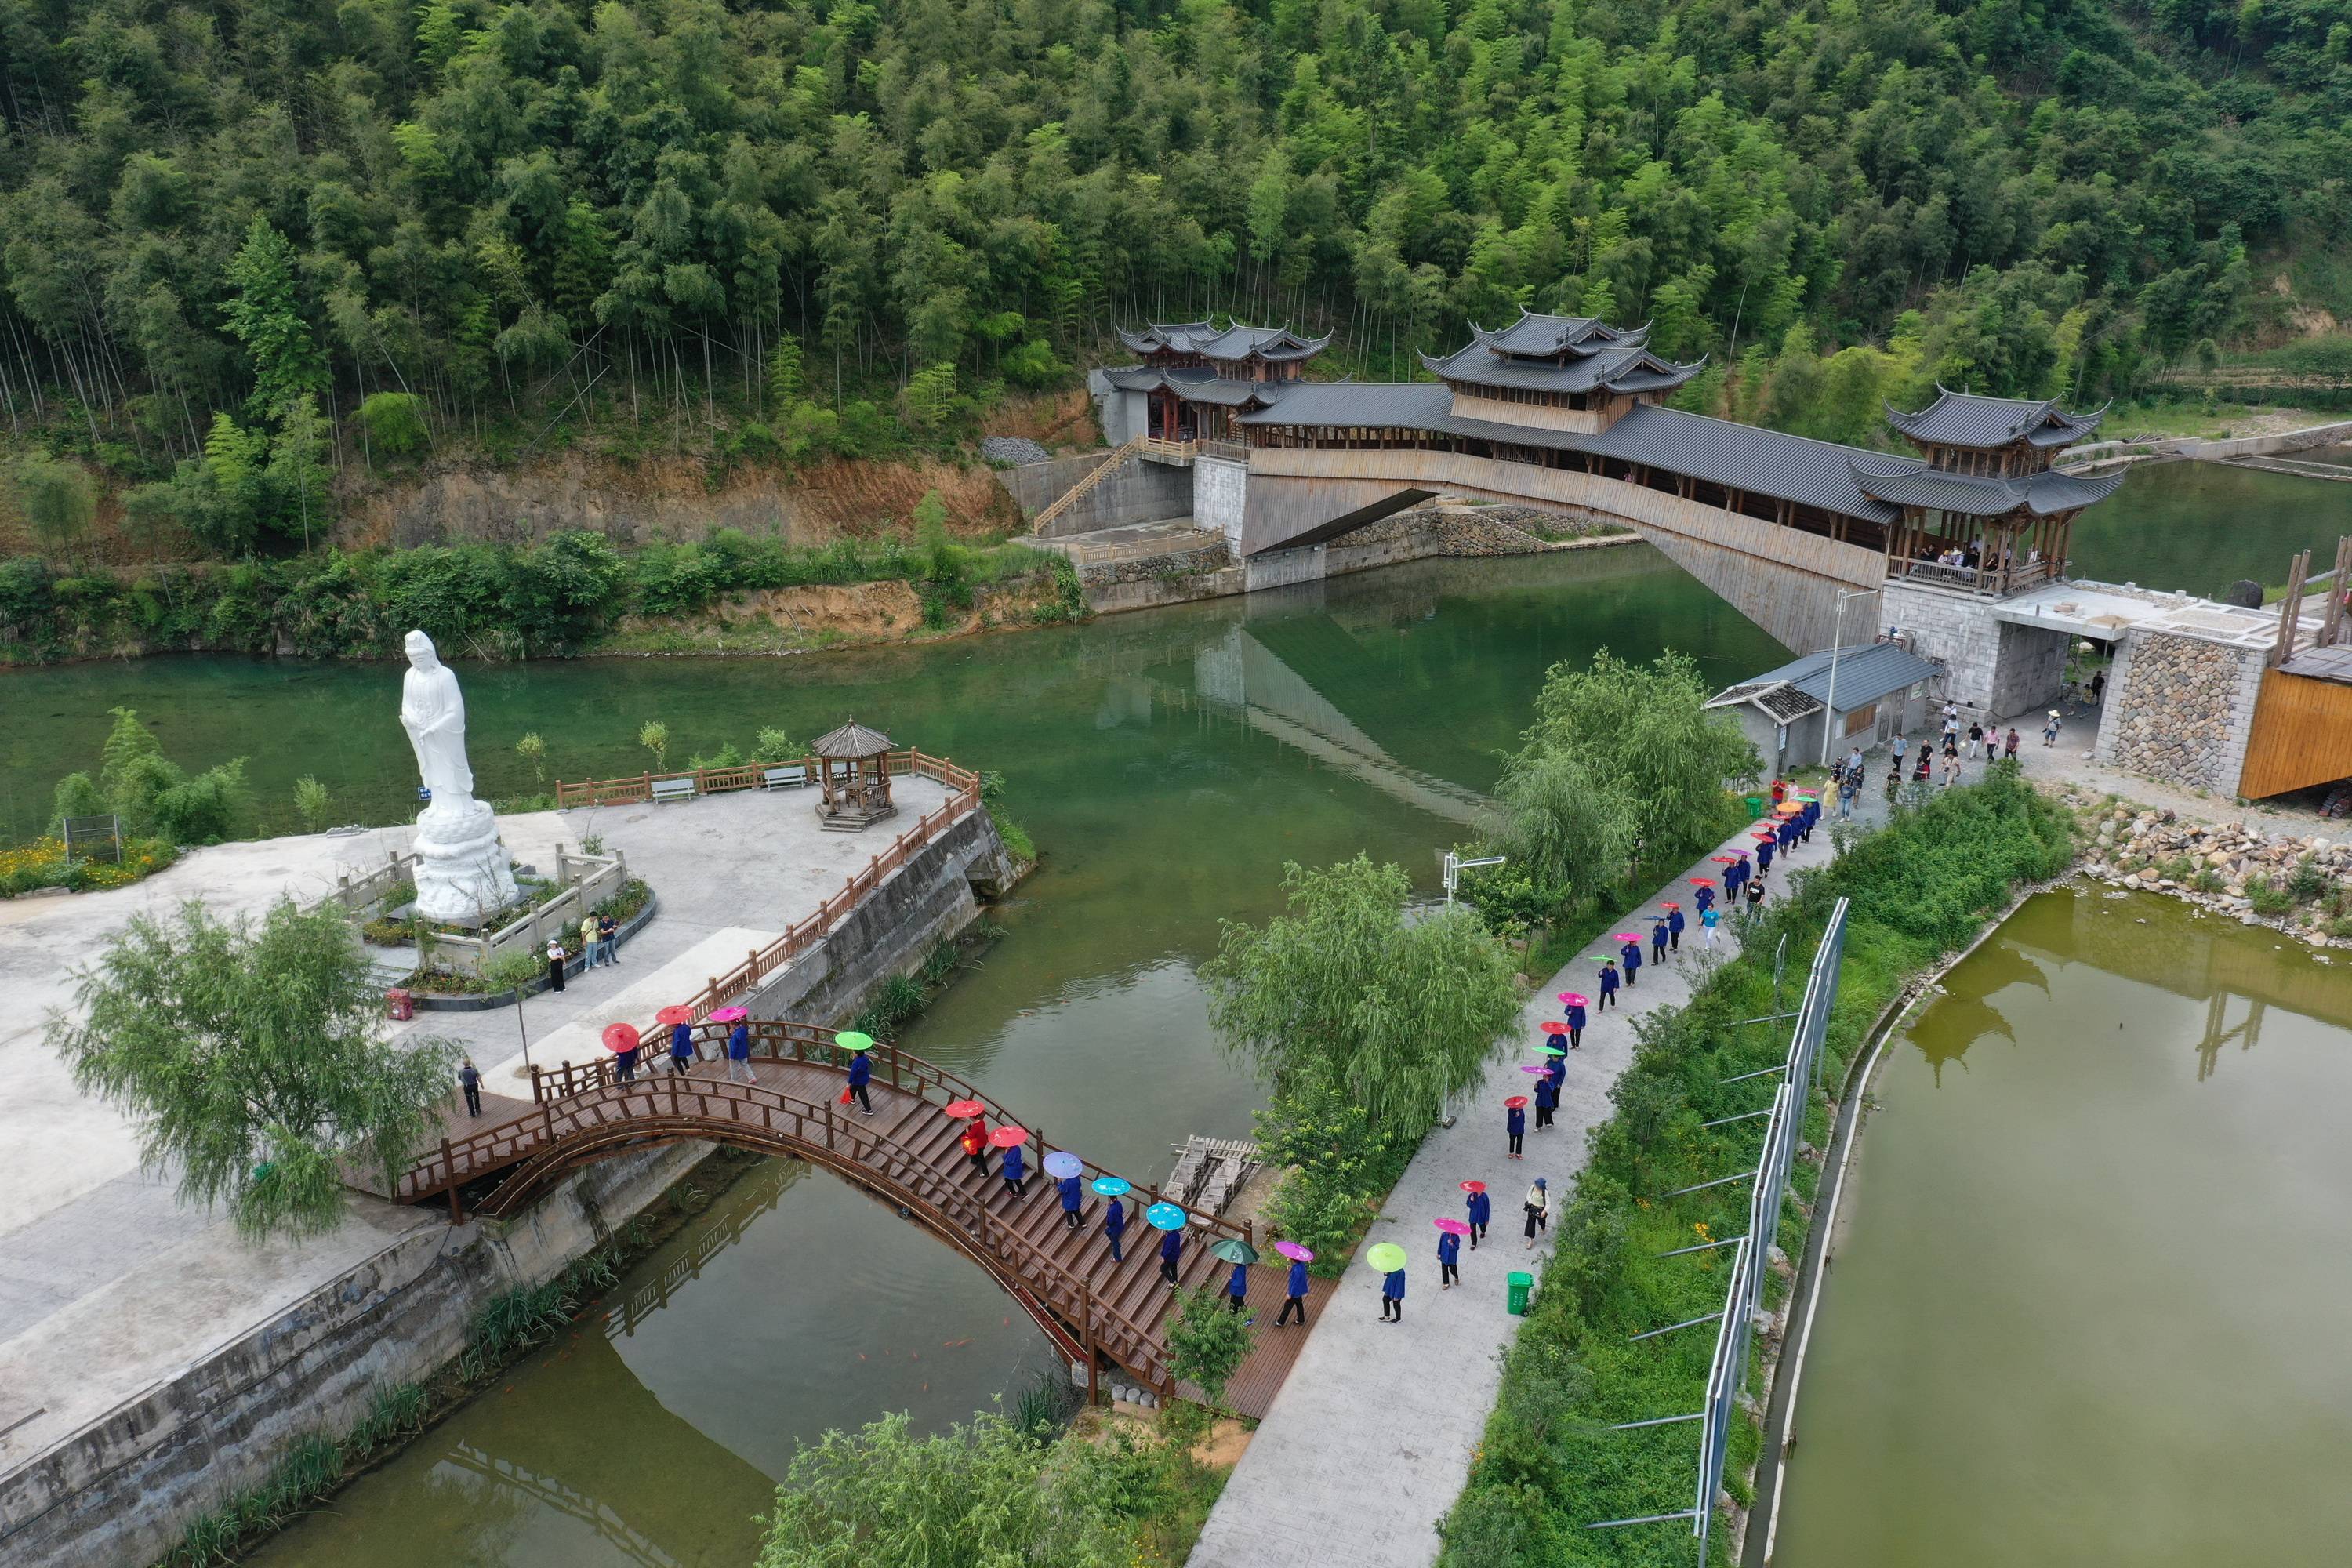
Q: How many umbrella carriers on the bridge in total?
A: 11